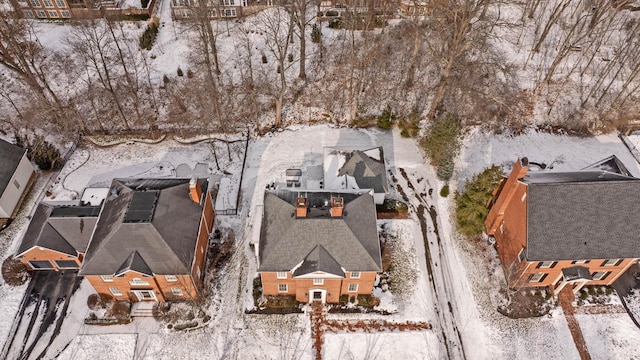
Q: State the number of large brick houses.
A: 3